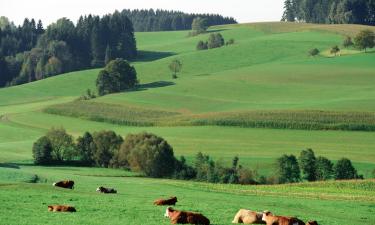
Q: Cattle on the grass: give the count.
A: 8